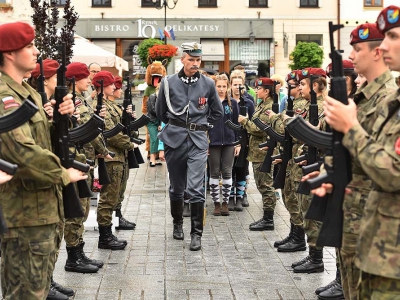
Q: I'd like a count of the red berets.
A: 11